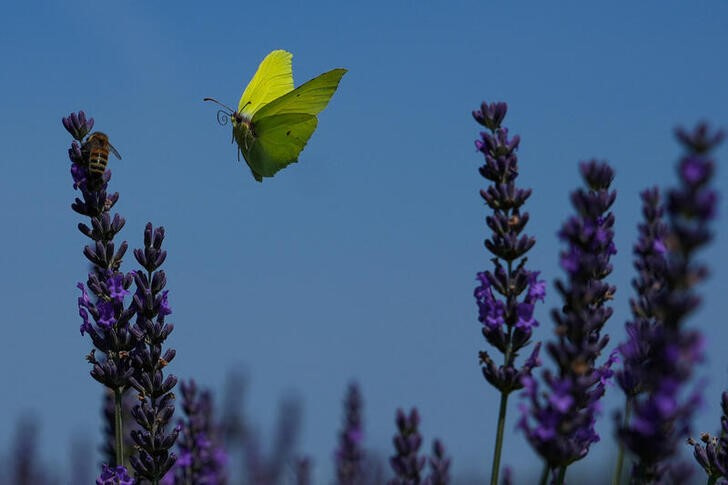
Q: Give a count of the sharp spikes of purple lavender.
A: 3